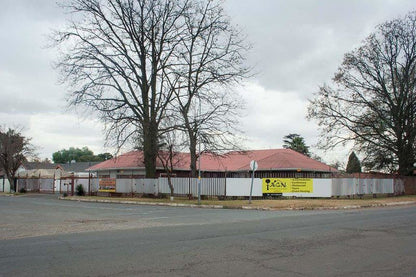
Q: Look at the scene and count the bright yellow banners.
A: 1